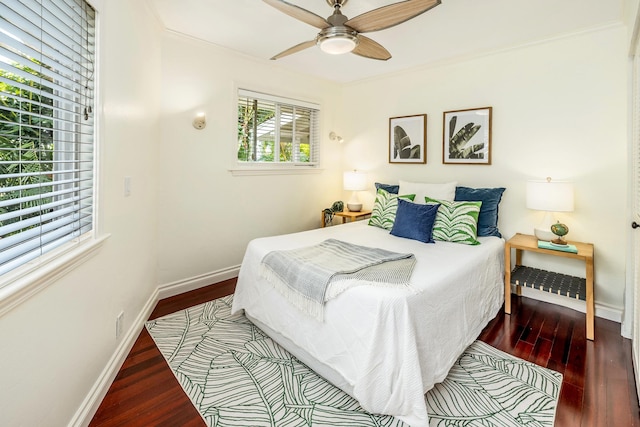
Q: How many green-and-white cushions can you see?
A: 2